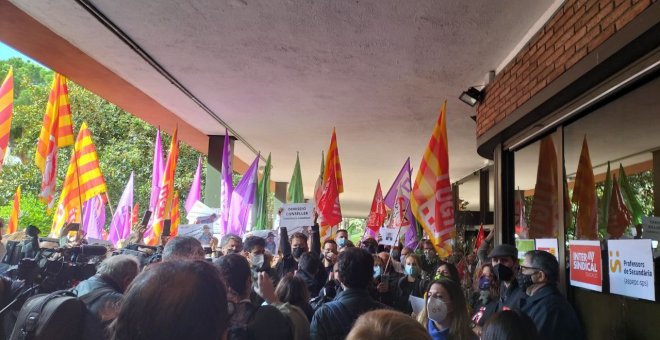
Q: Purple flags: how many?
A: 7